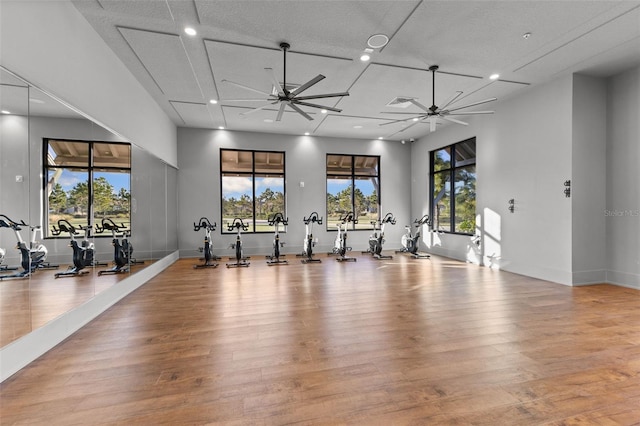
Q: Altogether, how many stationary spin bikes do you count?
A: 7